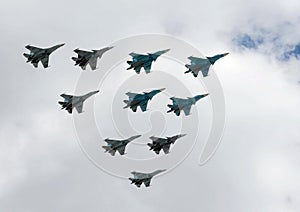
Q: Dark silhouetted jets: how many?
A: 10